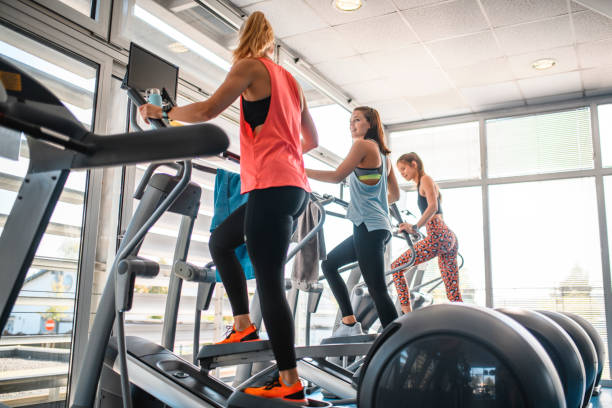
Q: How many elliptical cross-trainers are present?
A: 4